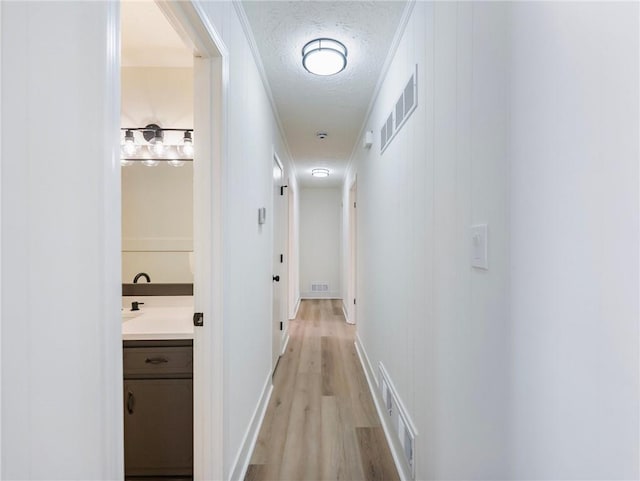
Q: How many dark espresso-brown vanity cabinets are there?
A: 1